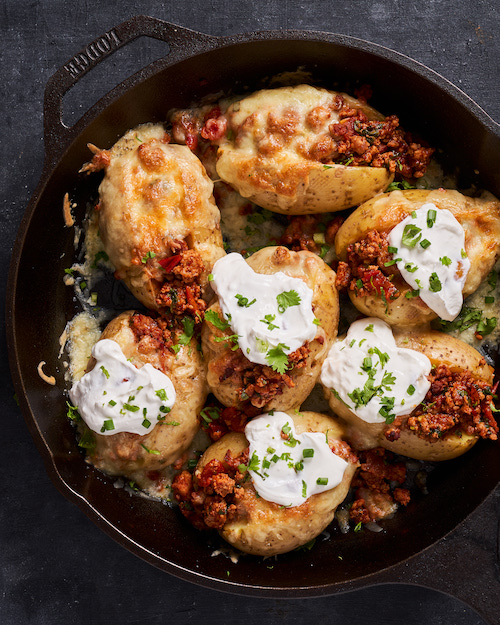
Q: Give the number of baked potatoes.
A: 7